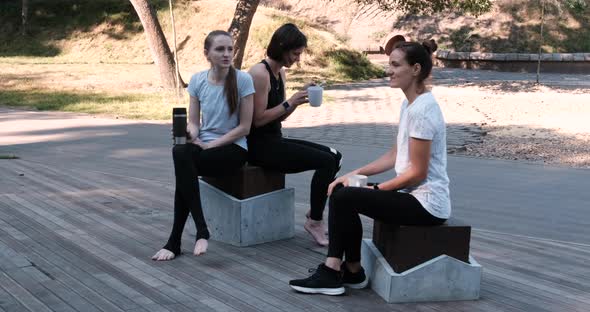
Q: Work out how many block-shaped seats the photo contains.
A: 2